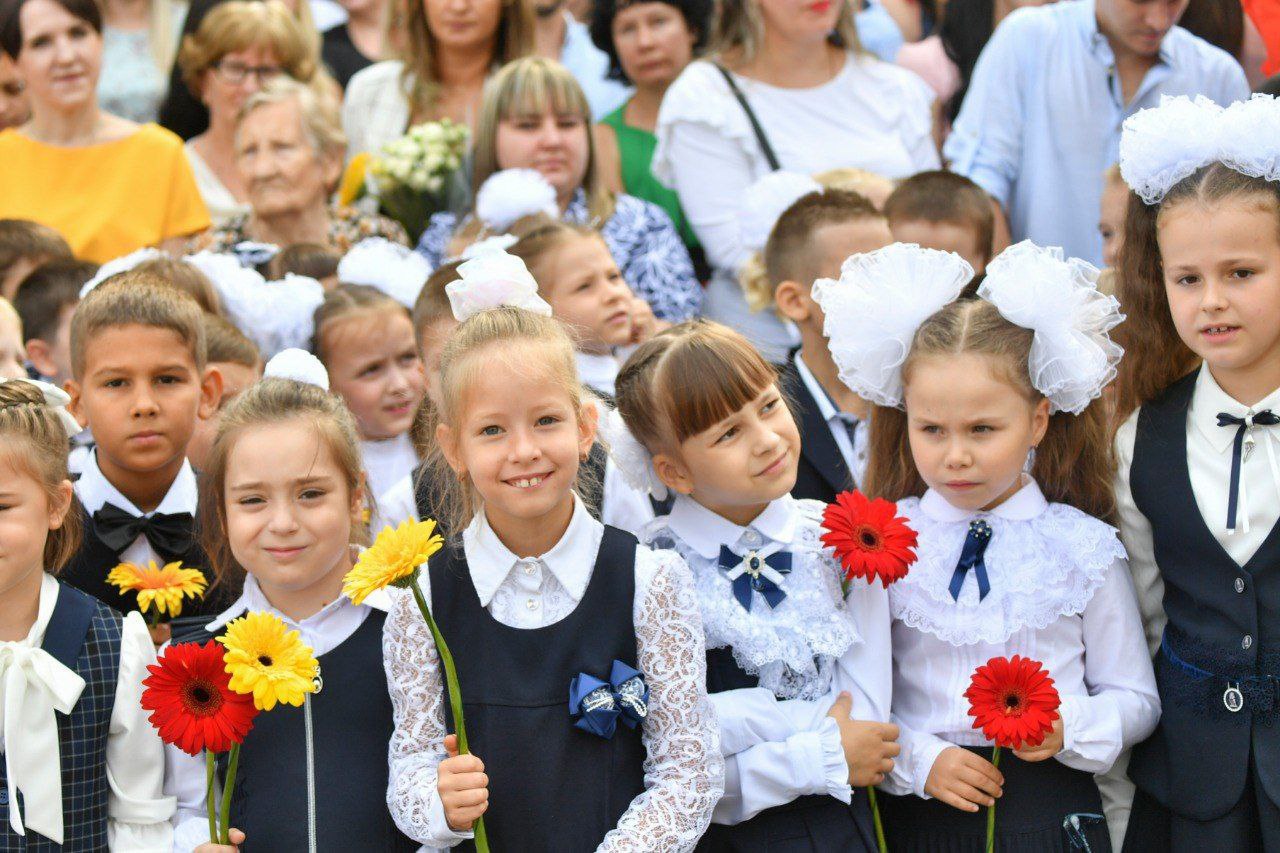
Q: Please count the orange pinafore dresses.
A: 0